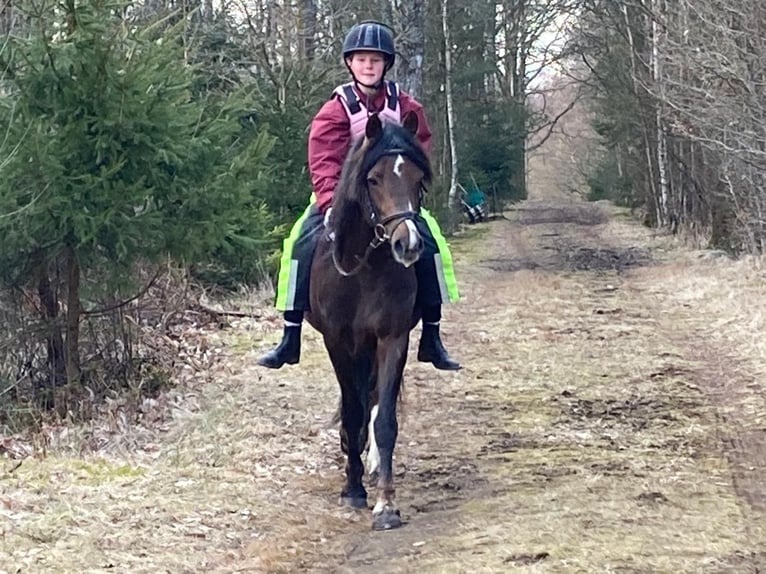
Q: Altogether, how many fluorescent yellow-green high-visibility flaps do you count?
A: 2